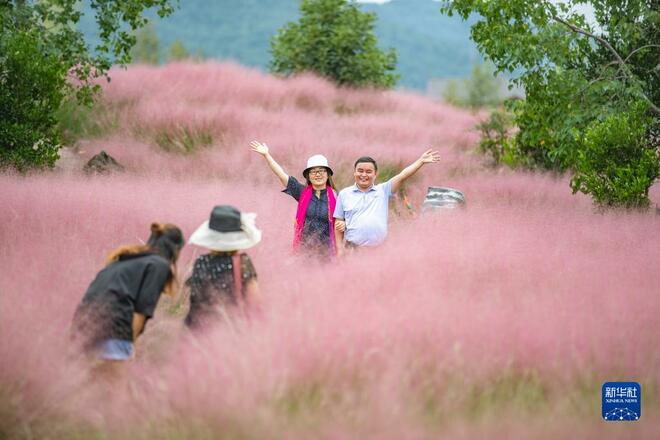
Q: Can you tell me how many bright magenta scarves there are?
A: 1